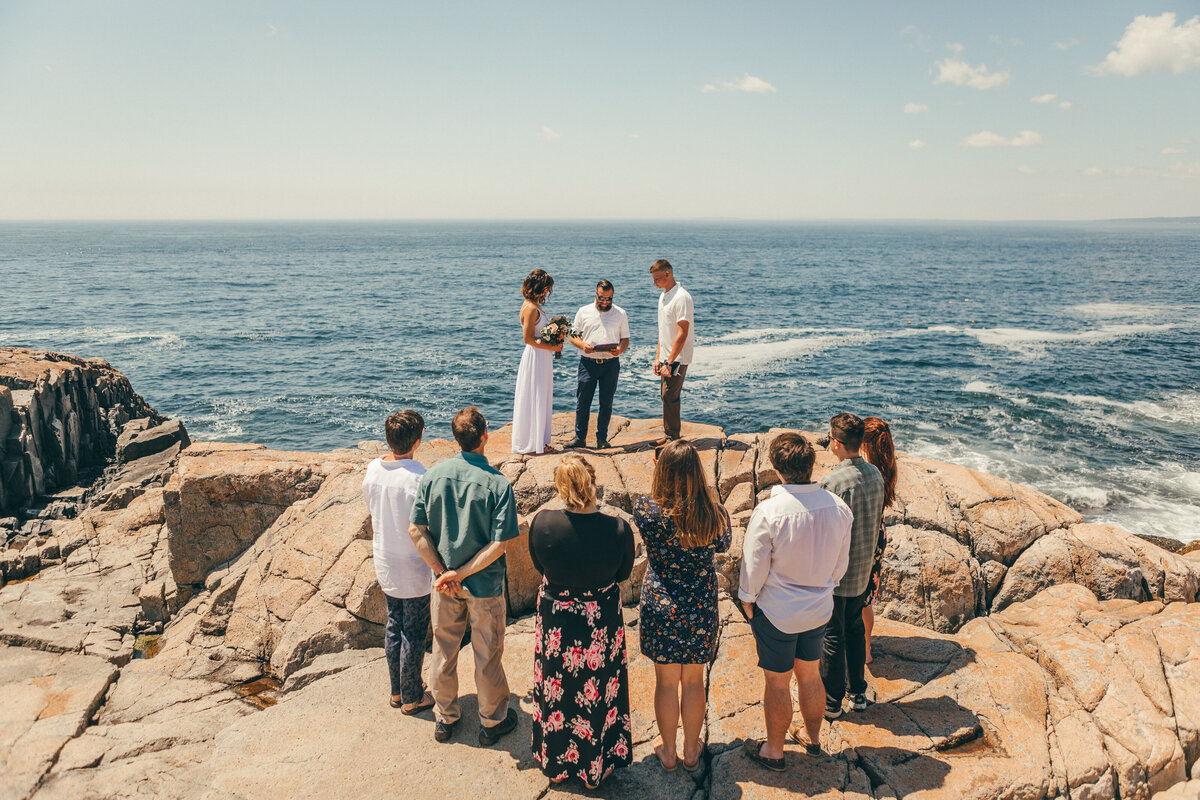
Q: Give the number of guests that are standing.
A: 7